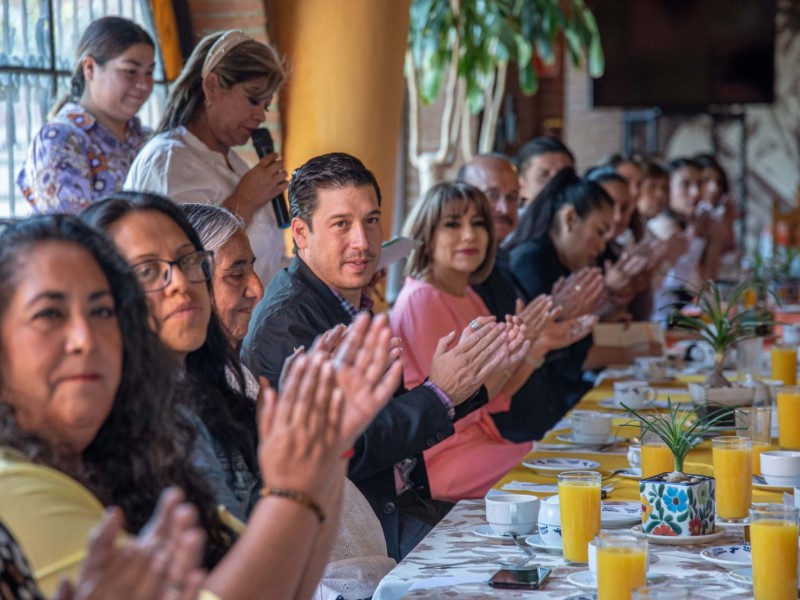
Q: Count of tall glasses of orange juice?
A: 8